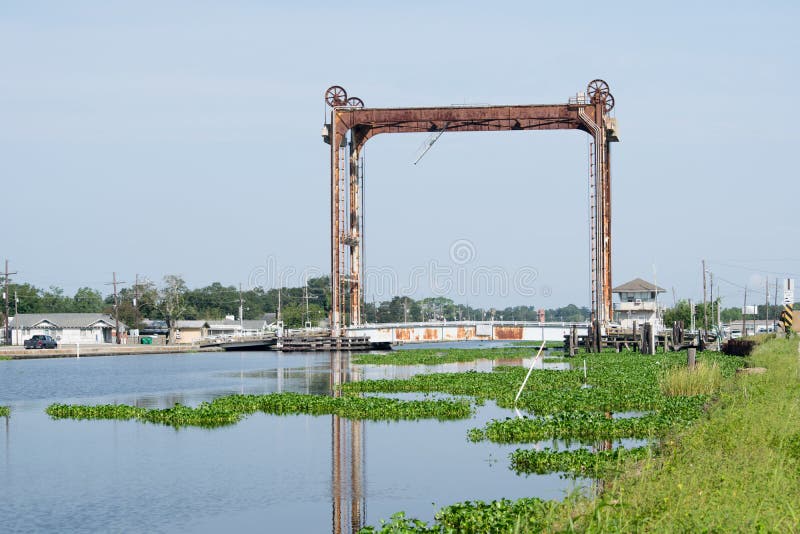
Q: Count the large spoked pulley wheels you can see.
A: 4